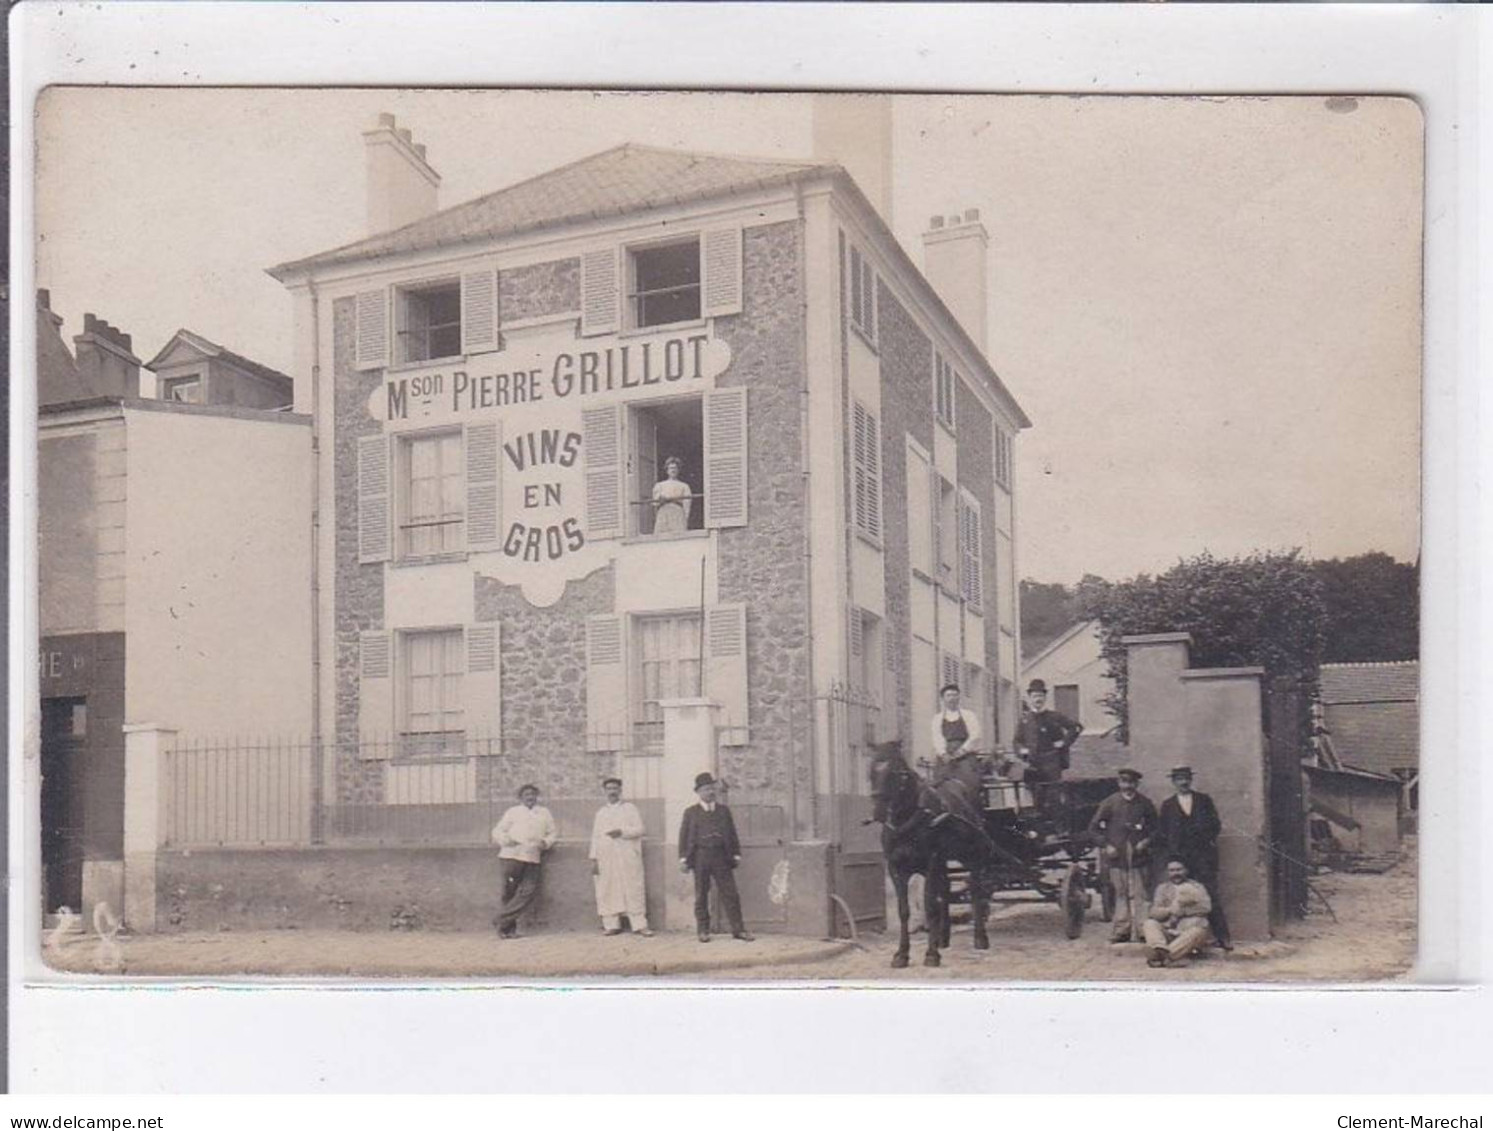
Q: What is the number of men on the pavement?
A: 6